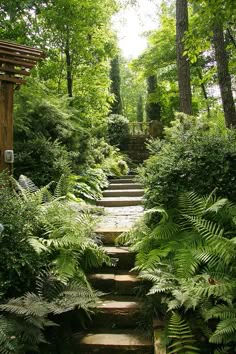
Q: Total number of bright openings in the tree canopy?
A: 1